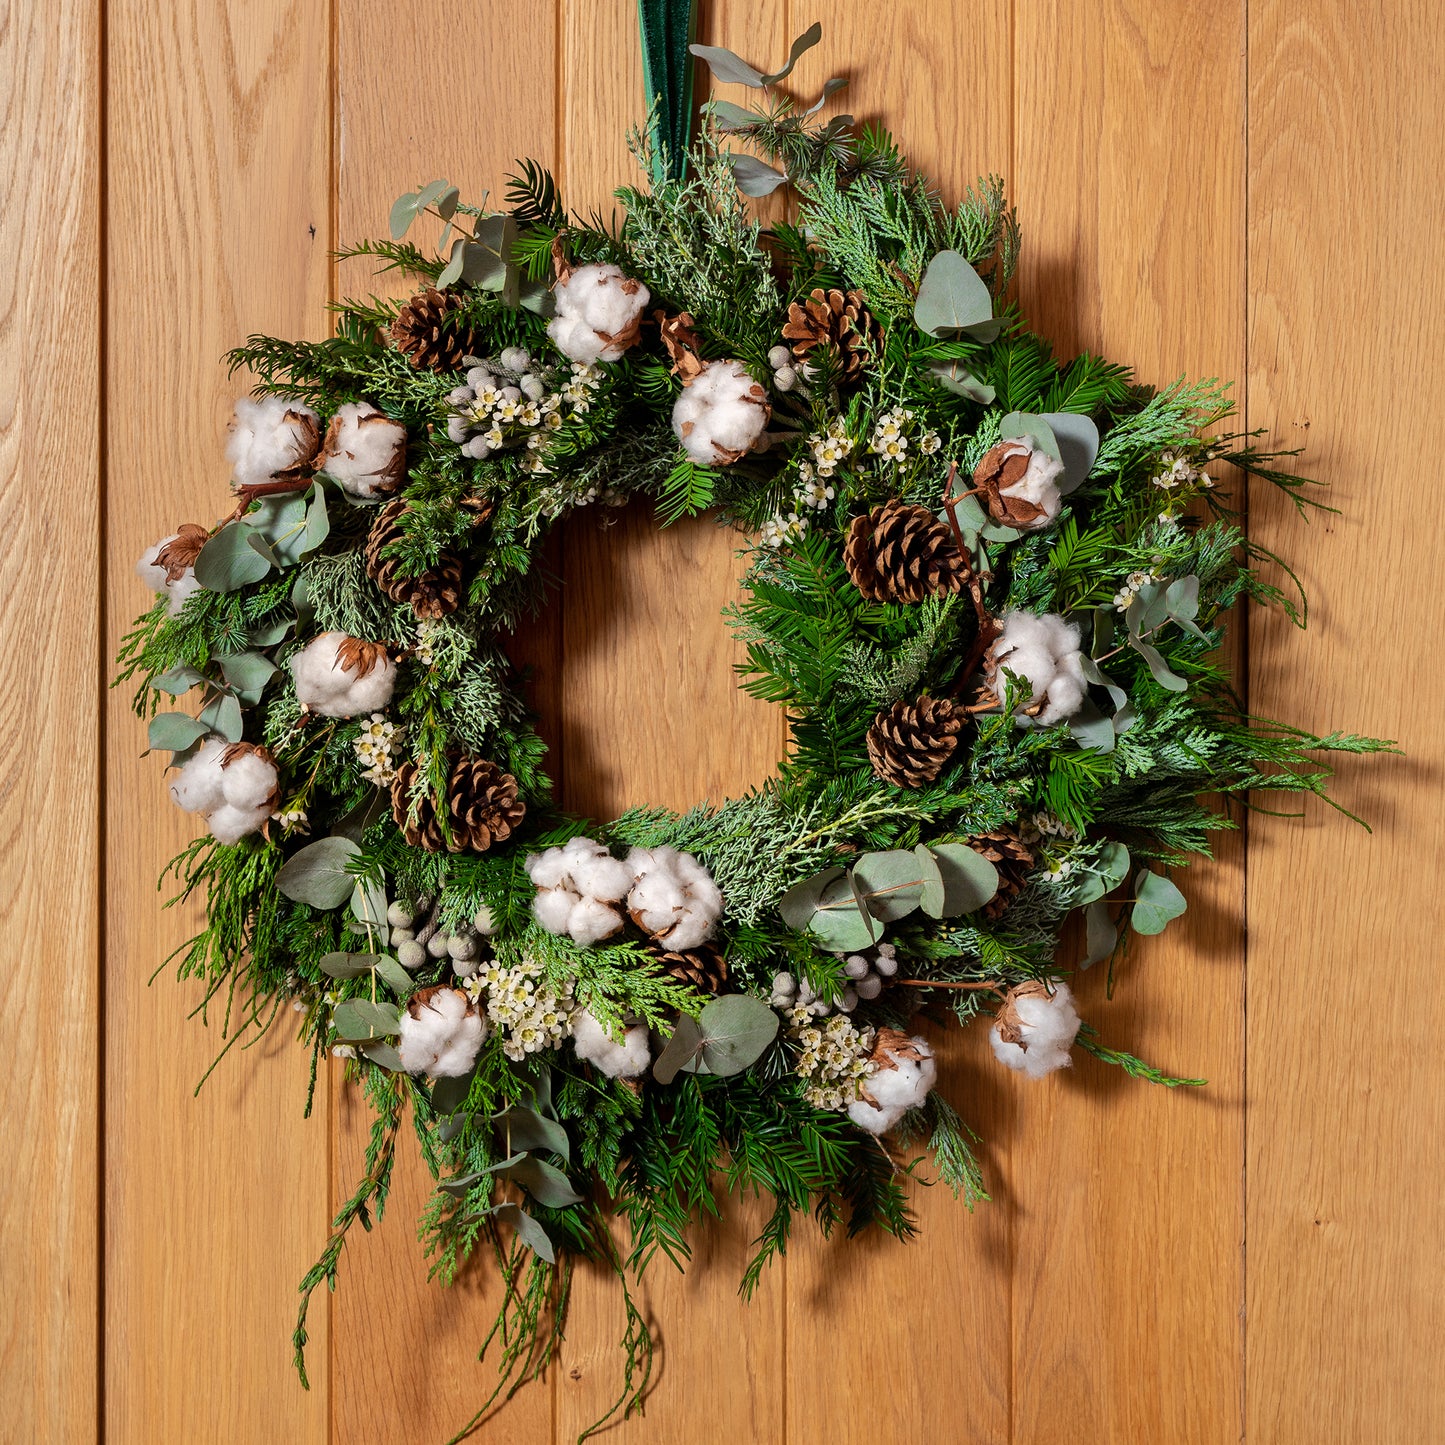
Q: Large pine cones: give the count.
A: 8